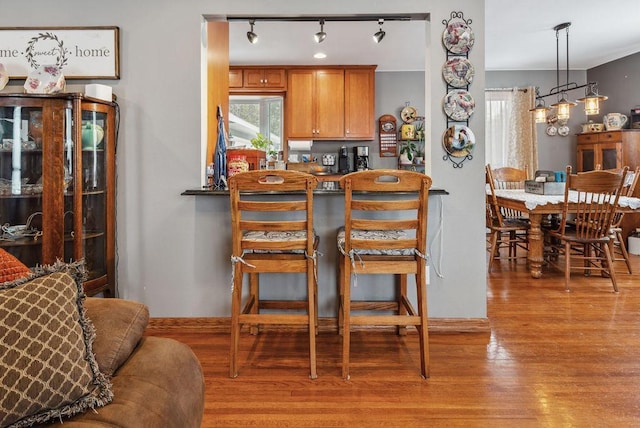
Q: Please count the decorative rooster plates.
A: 4